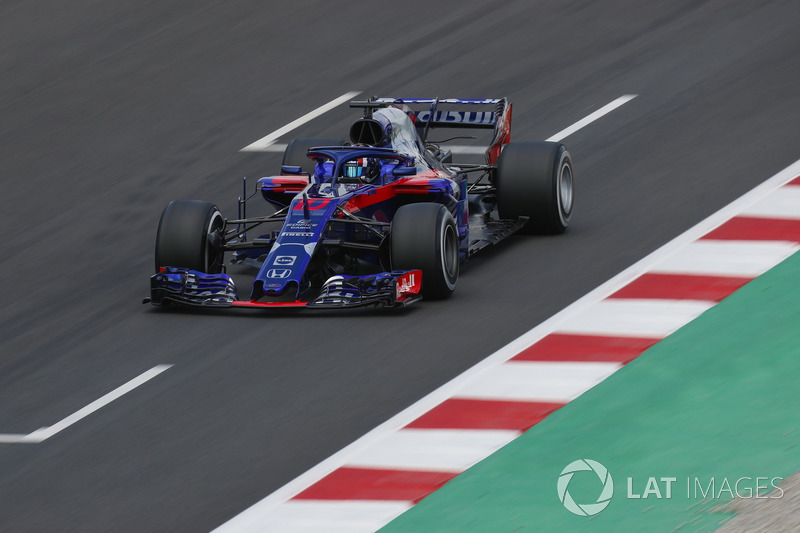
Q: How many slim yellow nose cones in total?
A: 0